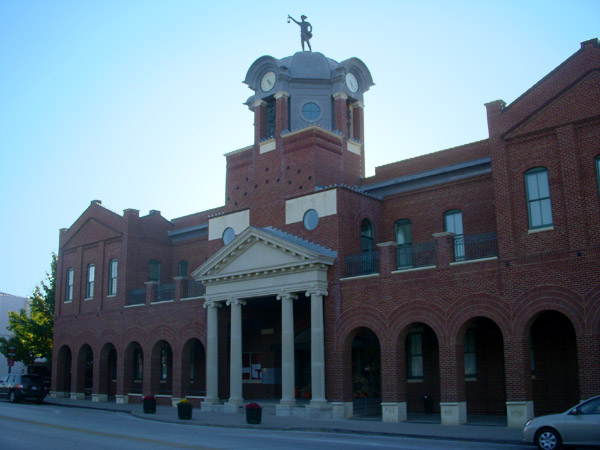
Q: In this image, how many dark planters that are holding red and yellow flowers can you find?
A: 3